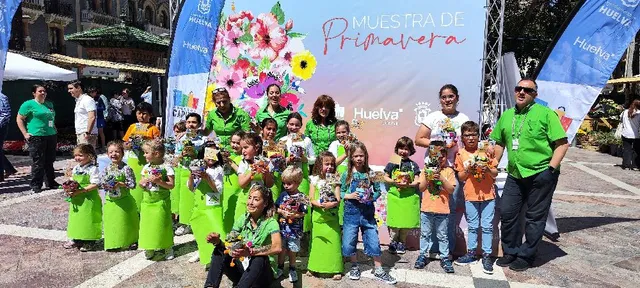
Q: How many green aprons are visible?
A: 14